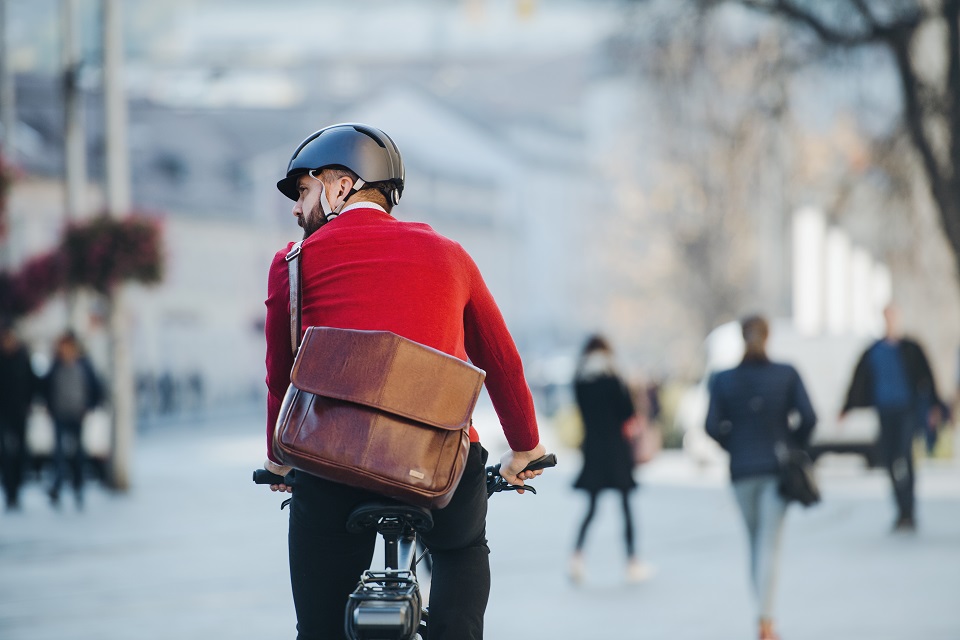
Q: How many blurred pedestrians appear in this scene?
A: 5